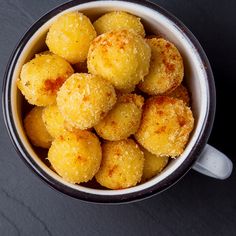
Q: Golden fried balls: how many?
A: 14